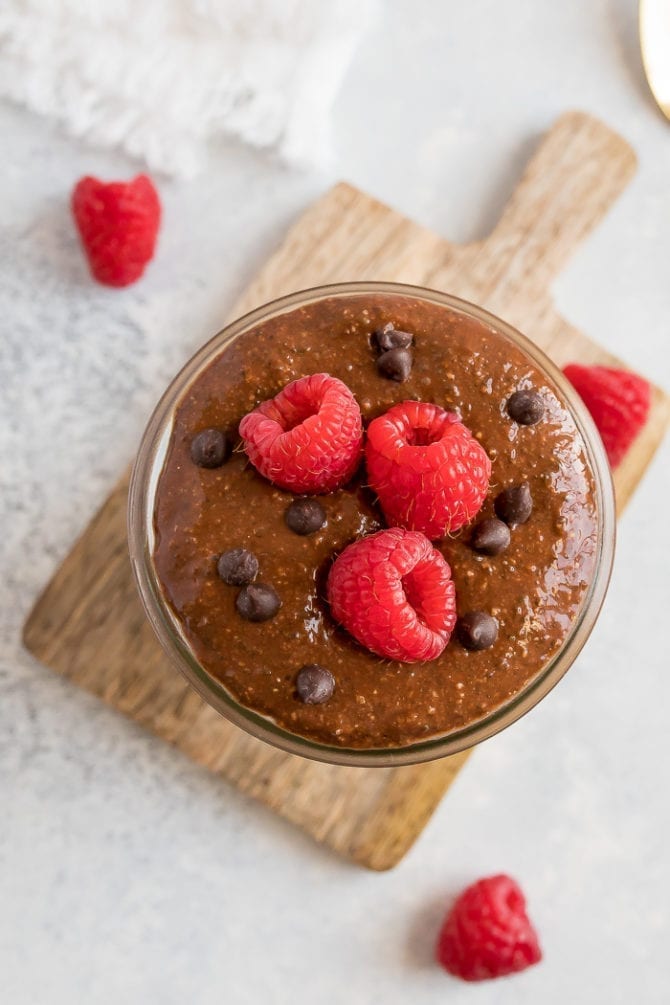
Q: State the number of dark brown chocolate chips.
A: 11